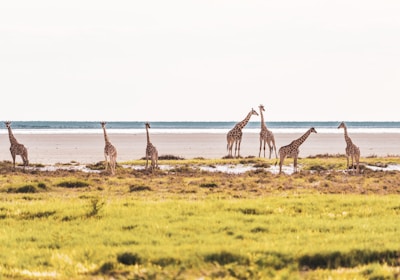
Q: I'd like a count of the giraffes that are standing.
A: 7